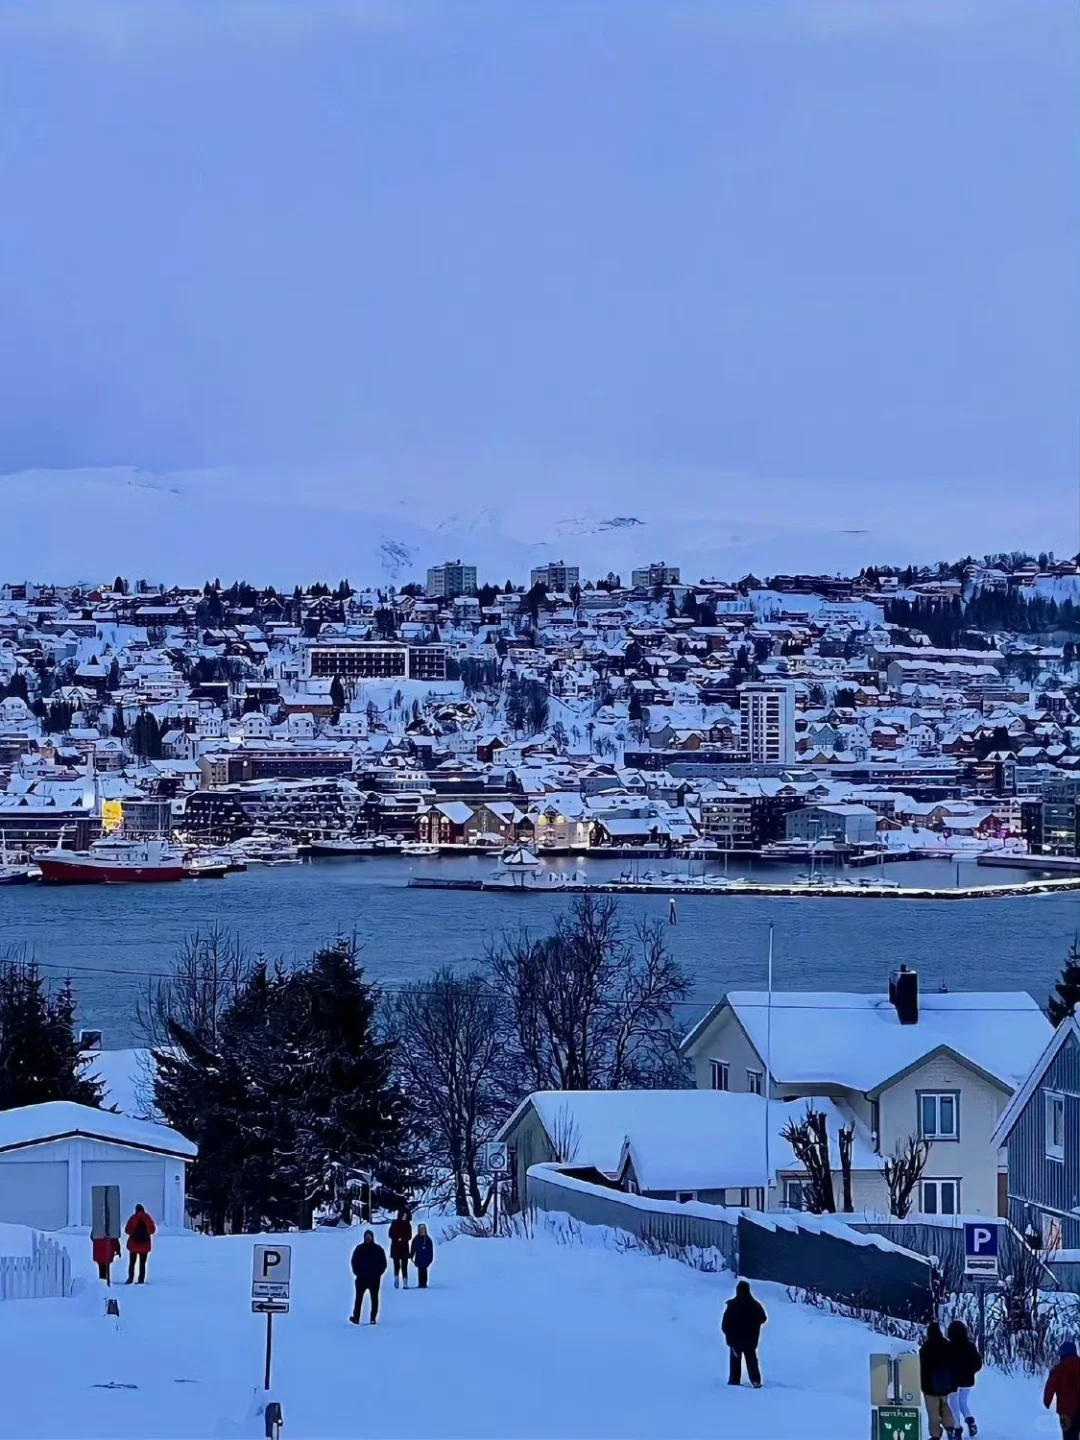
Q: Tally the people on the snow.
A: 9